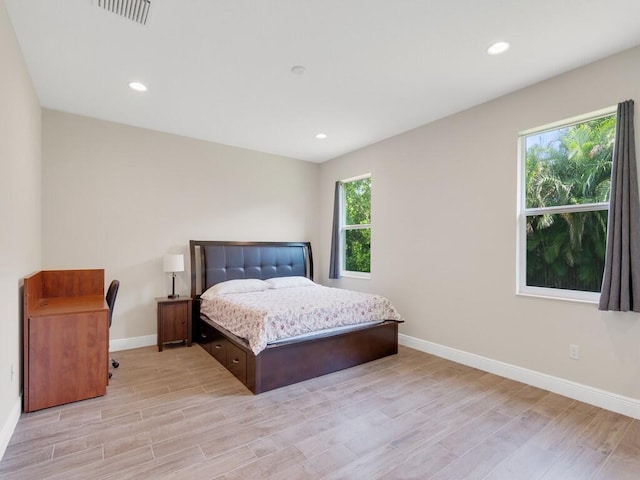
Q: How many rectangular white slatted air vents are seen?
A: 1